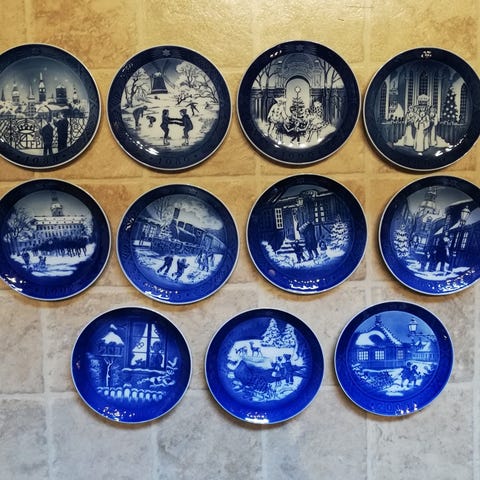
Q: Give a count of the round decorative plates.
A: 11